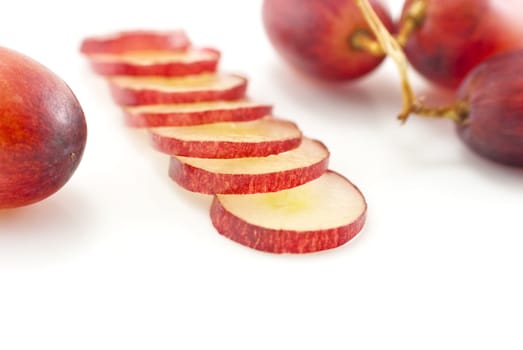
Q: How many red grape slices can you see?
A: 7